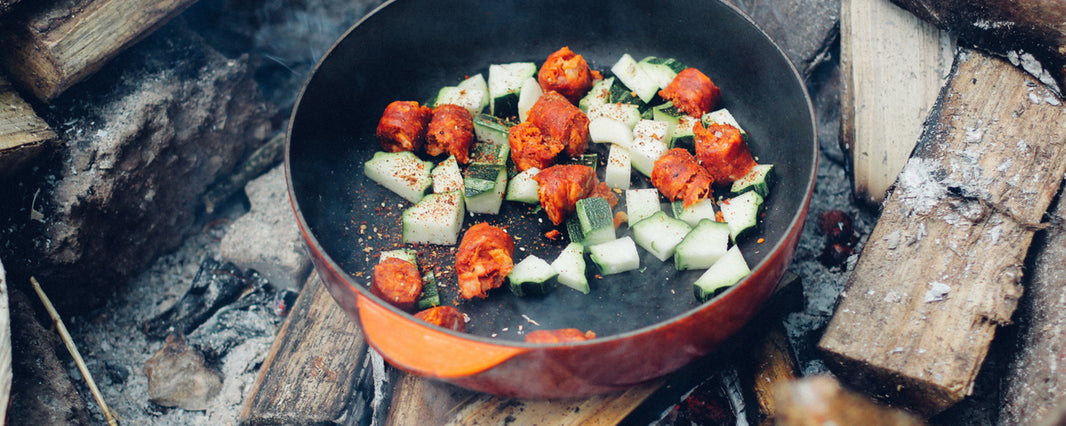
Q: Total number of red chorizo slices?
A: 13